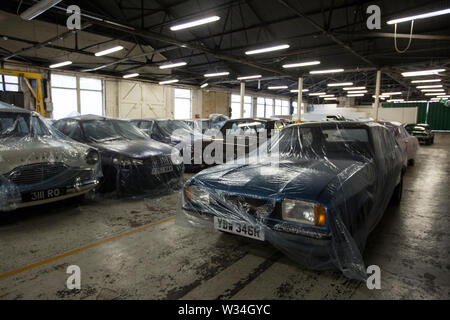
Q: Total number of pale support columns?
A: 3